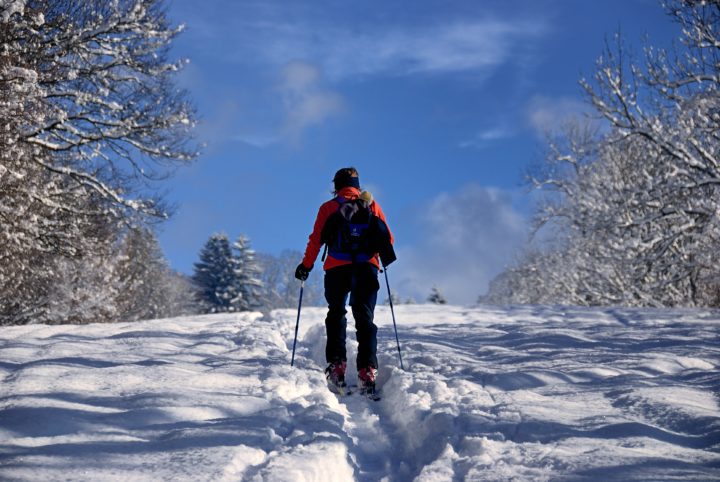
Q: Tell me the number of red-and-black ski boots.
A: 2